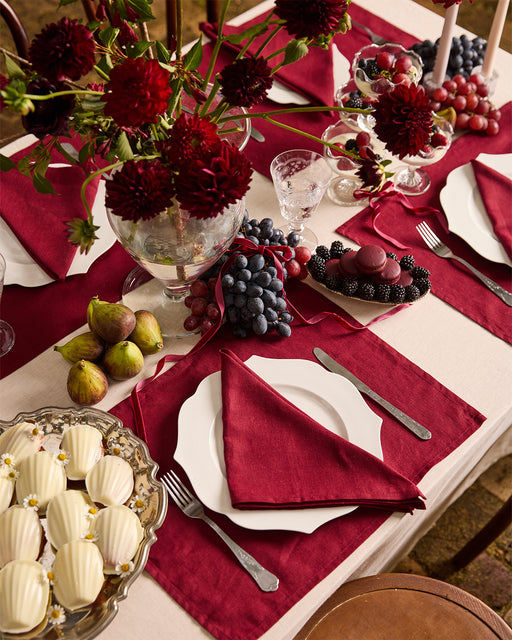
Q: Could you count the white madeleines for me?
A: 10